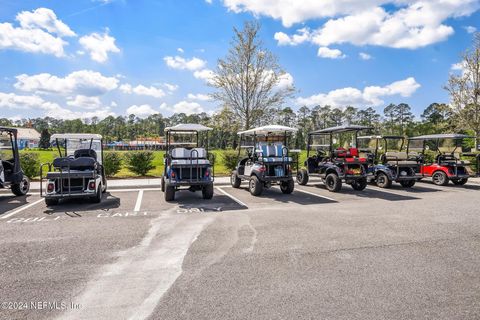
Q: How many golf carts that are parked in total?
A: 7